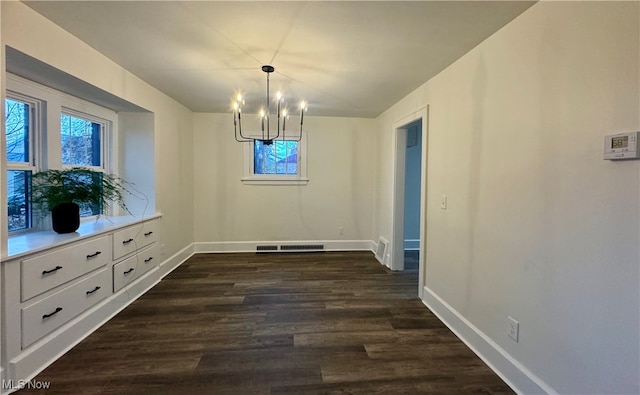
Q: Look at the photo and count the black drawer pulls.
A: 8